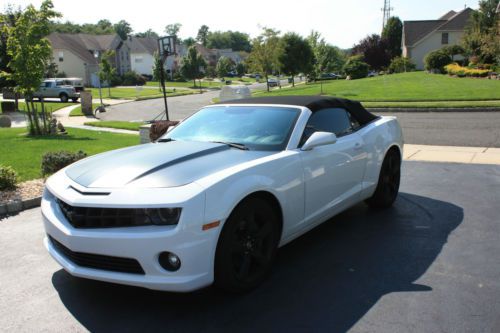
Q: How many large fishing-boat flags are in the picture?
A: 0